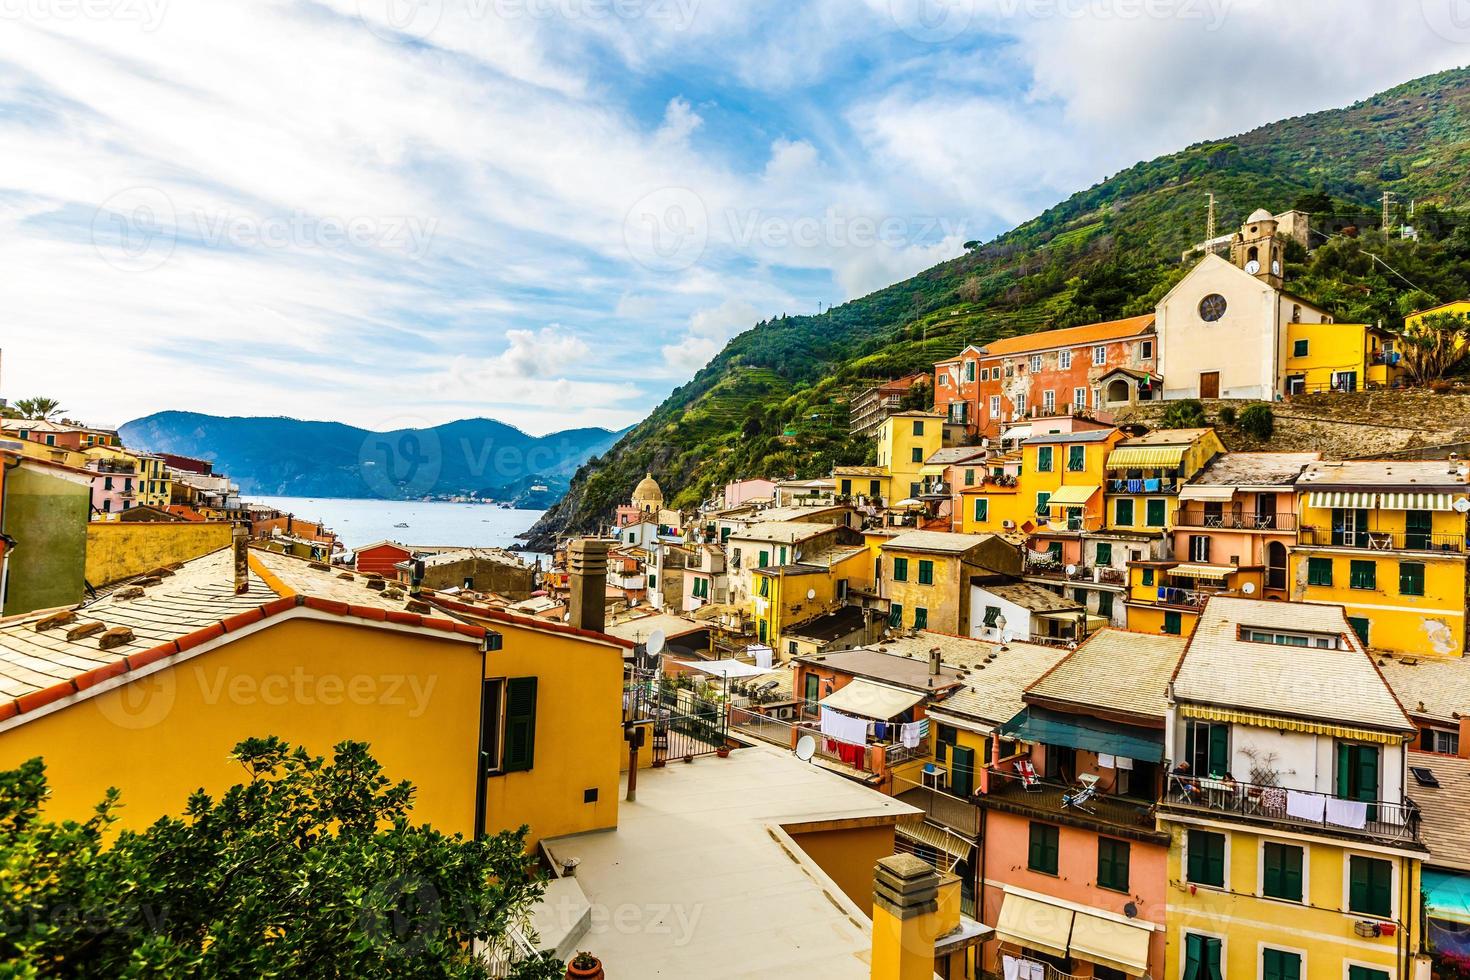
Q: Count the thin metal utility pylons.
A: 2